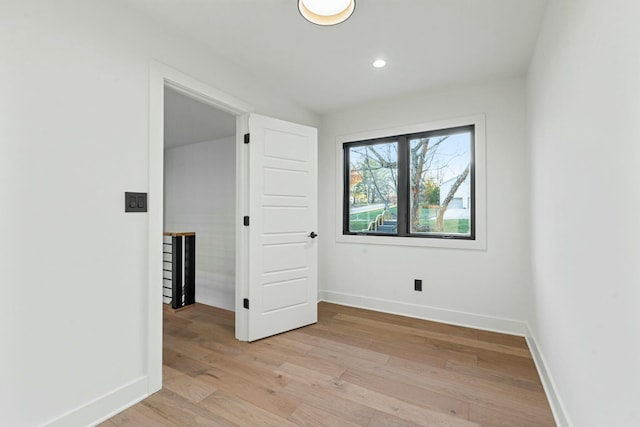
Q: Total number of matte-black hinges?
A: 3